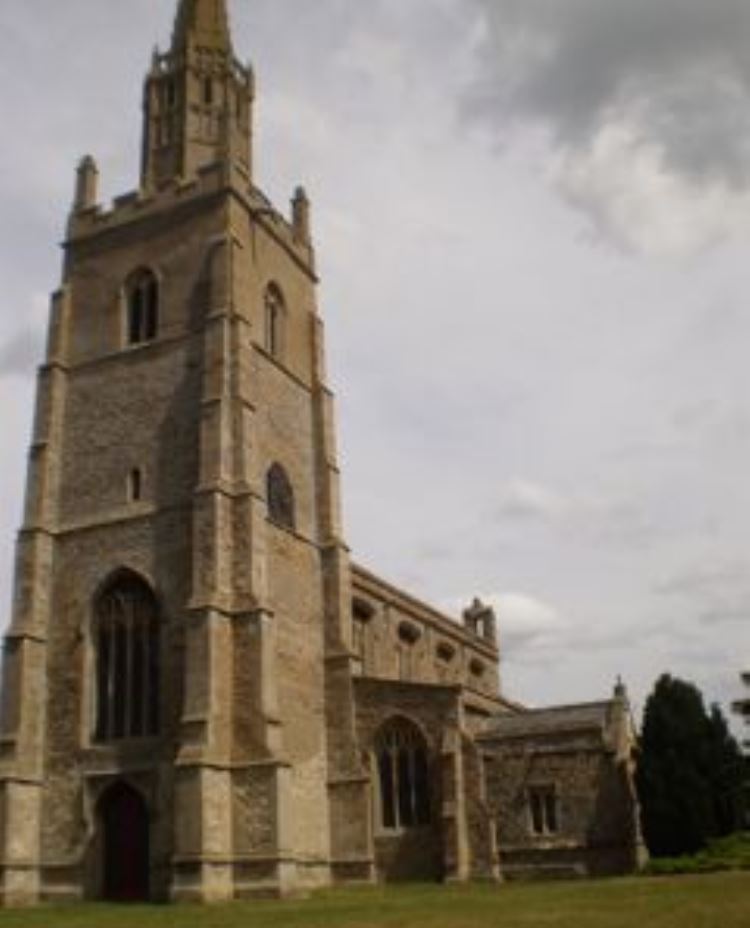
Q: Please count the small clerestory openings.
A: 4